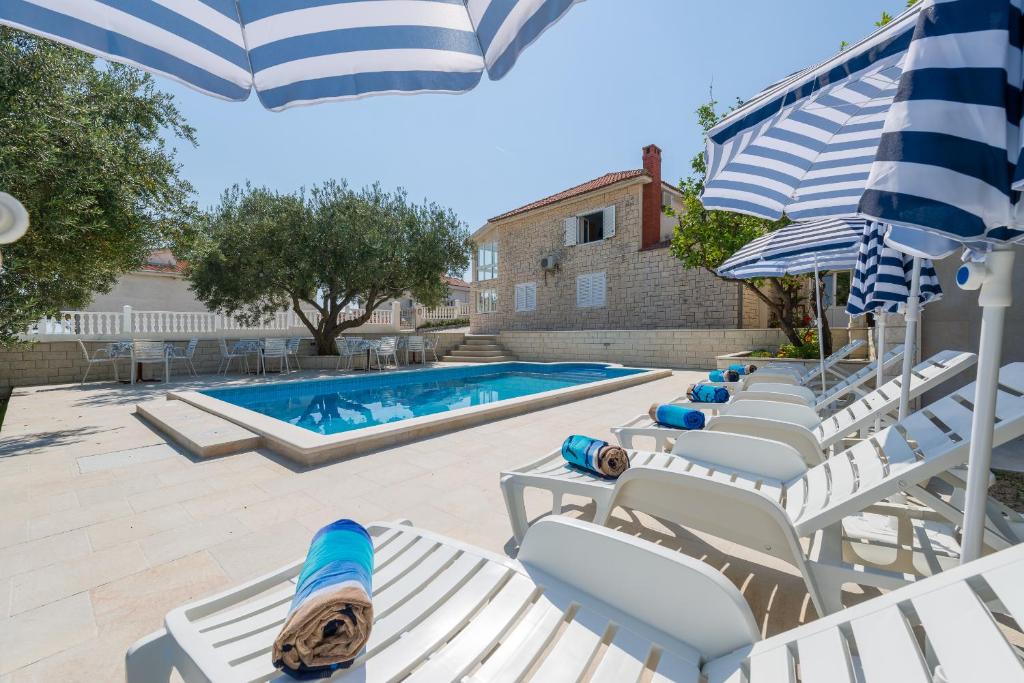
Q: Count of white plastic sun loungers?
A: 6